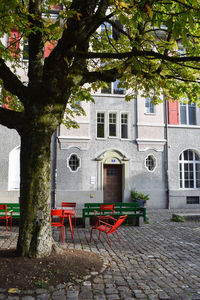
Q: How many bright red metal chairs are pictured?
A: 5